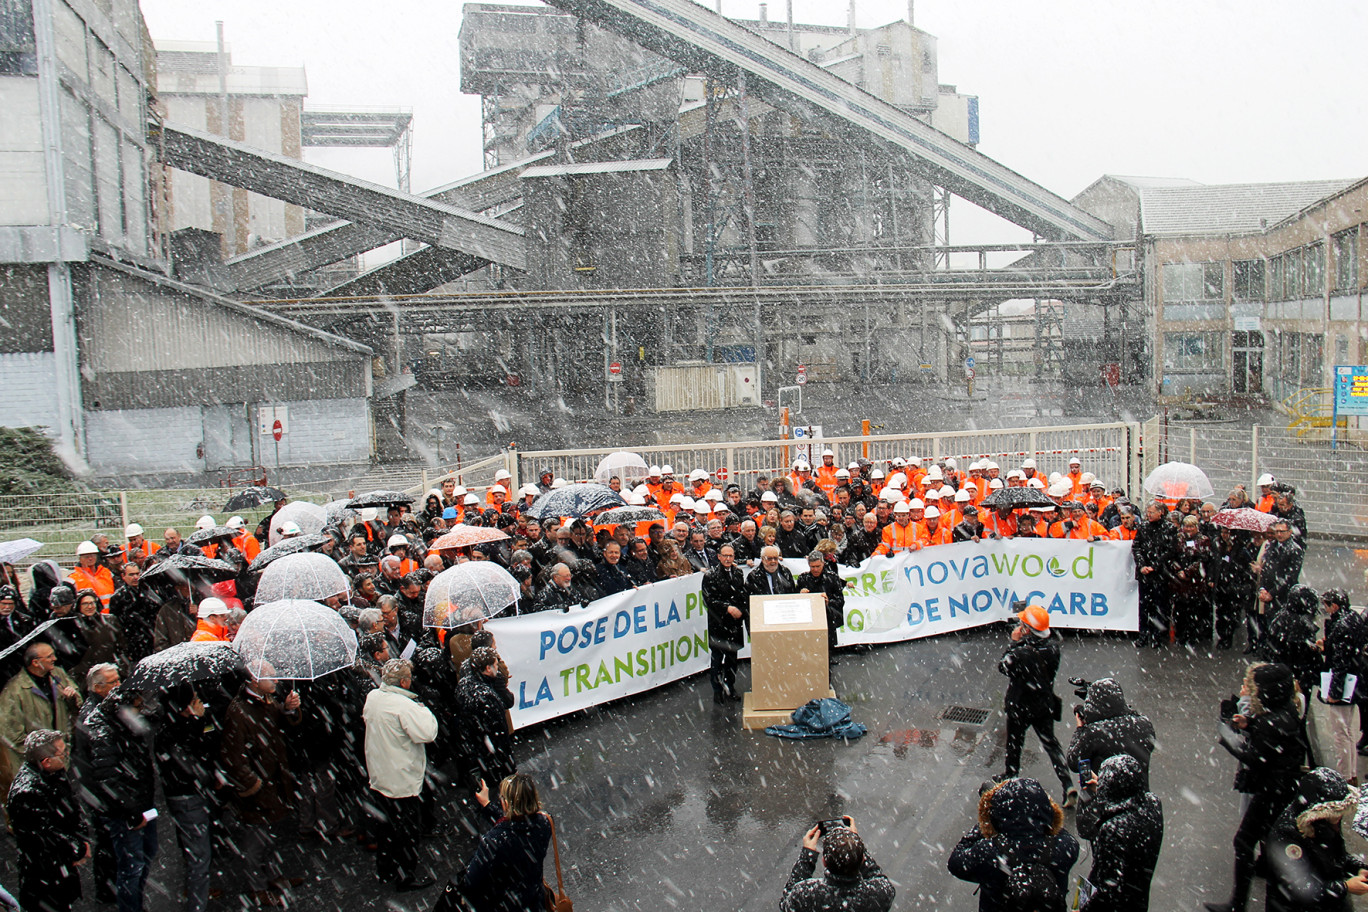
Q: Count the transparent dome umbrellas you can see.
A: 6